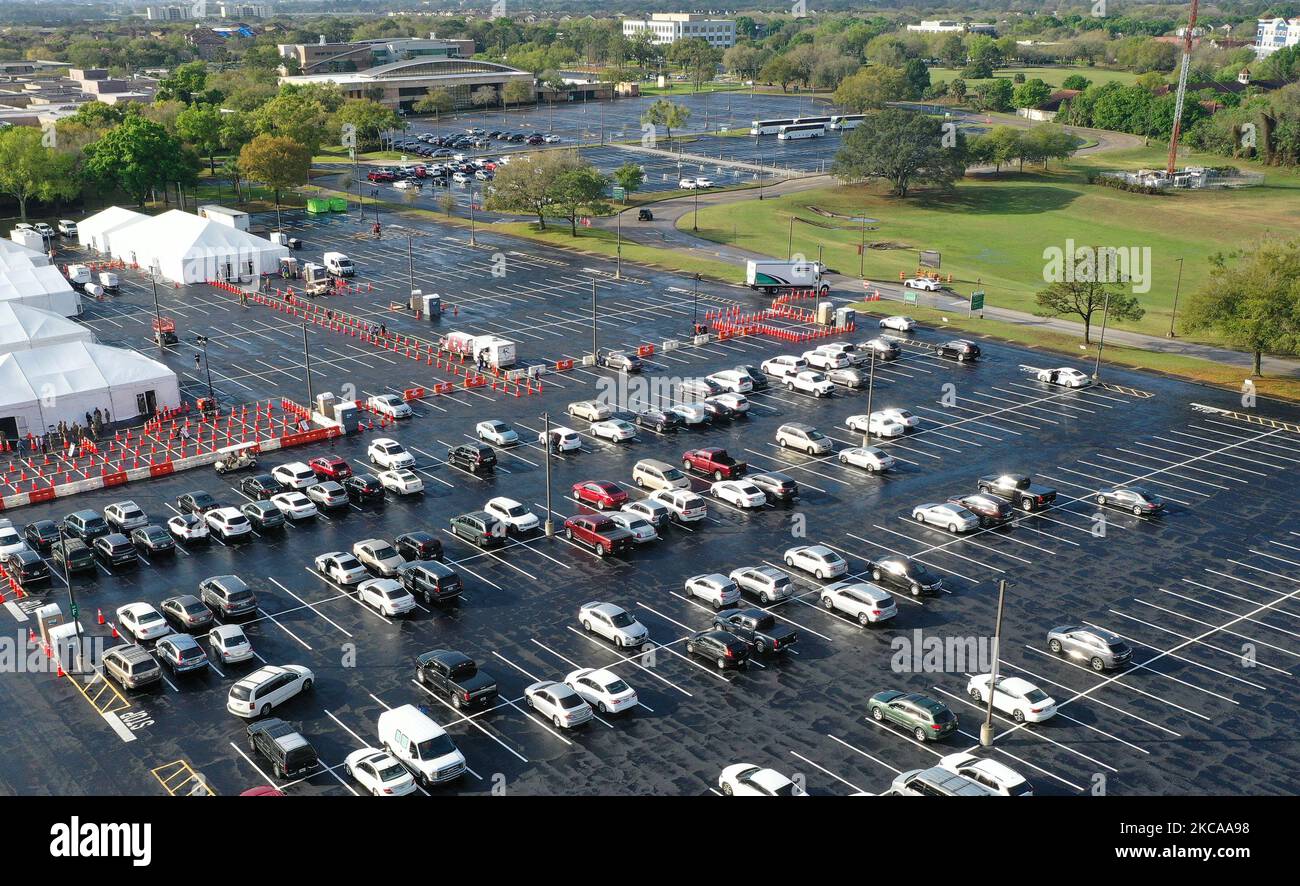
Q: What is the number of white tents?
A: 6